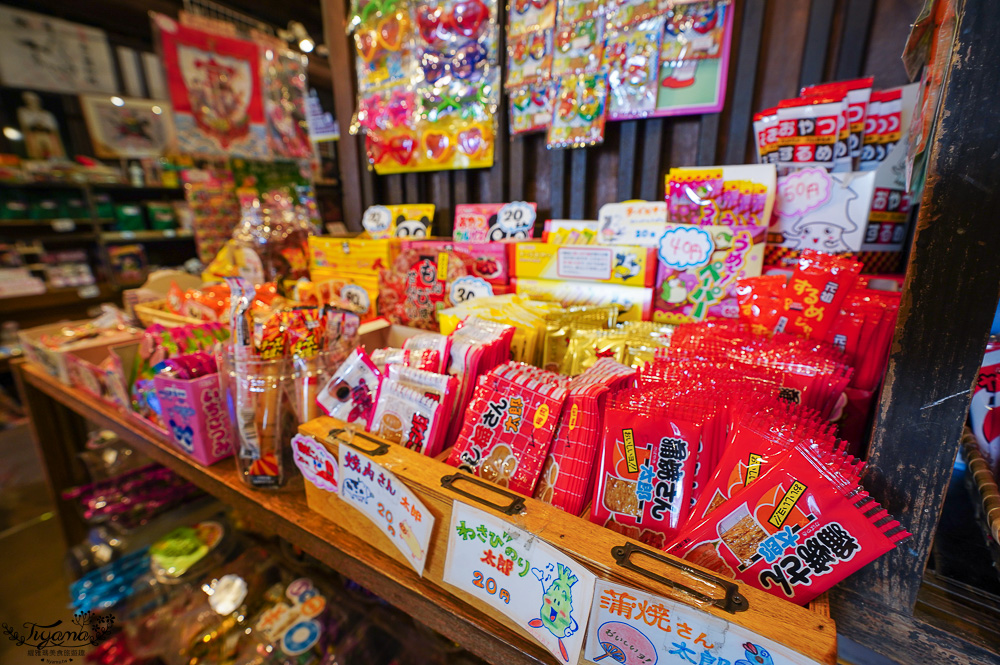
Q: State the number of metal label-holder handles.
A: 3